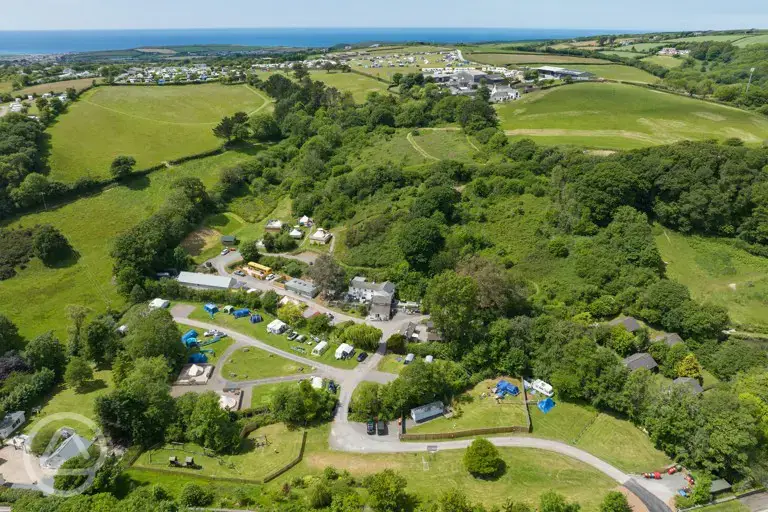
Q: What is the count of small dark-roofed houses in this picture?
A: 4